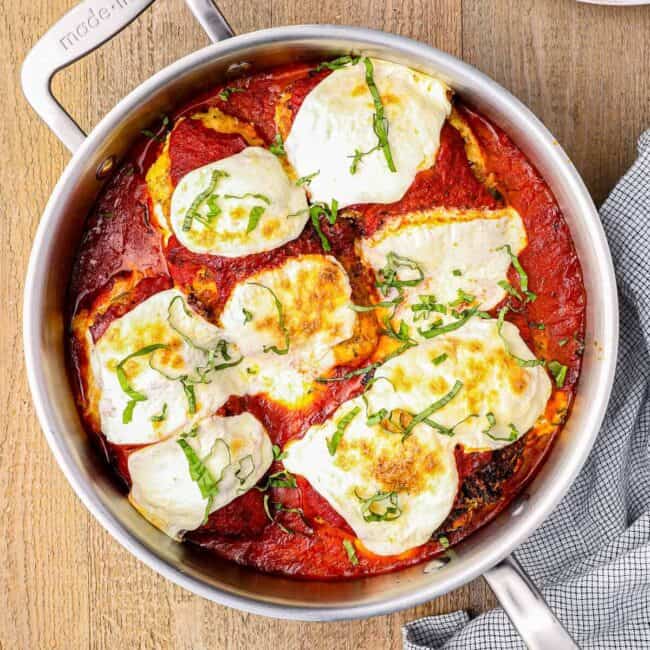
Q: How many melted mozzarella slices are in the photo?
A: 8